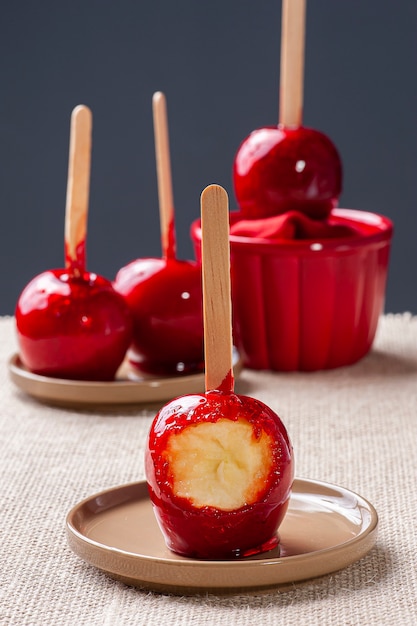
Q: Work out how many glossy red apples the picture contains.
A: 4